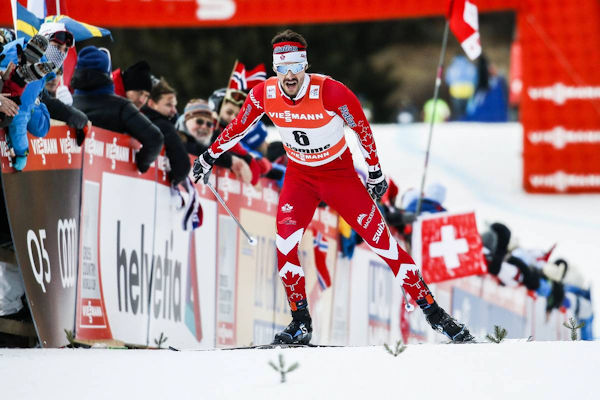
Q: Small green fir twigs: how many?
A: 6